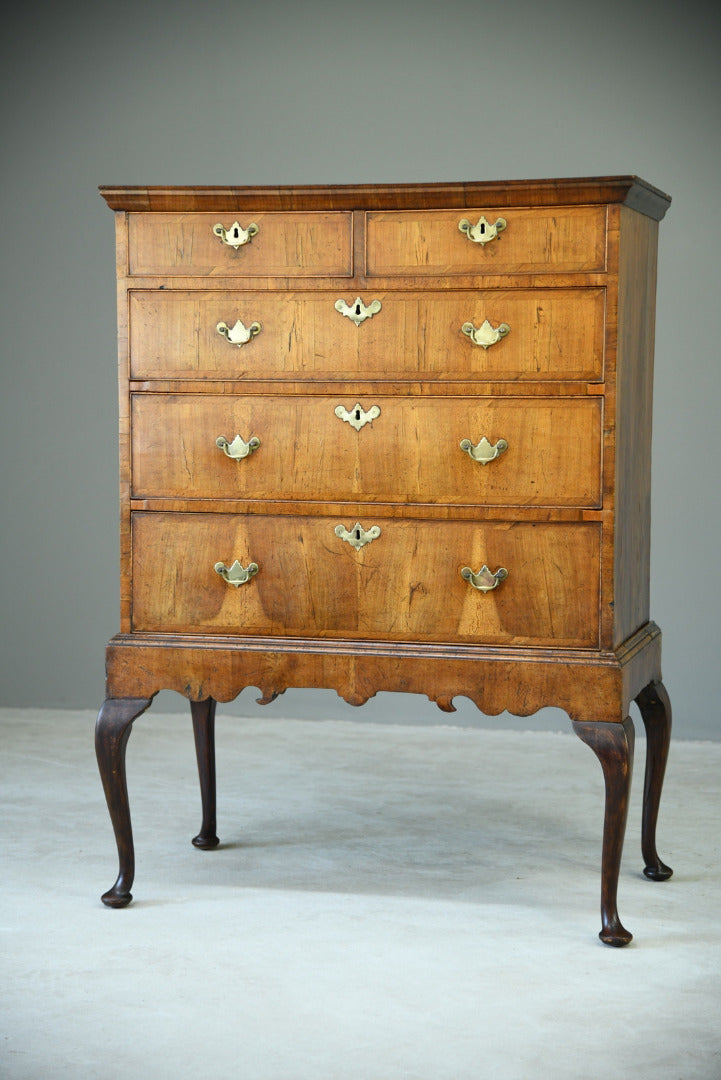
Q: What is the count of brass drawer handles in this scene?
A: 8